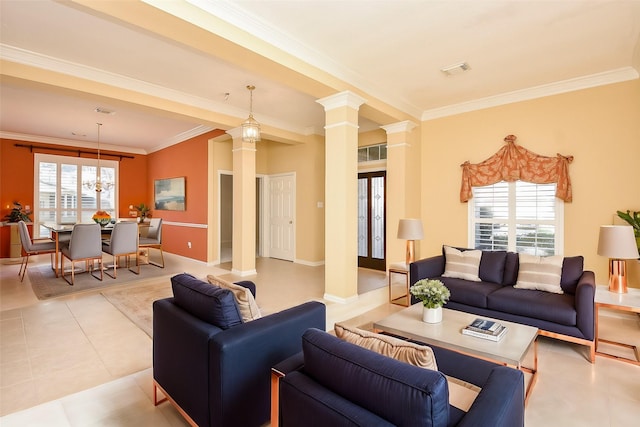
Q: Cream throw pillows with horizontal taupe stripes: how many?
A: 2